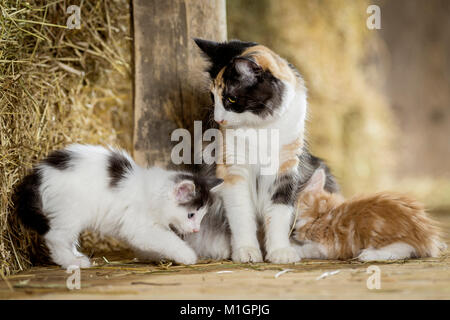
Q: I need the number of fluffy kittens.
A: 2